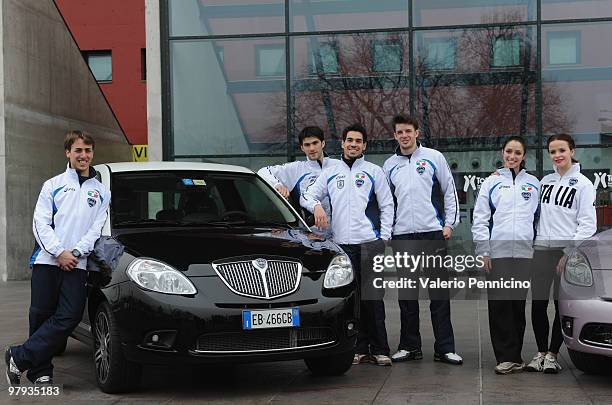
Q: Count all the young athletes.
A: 6